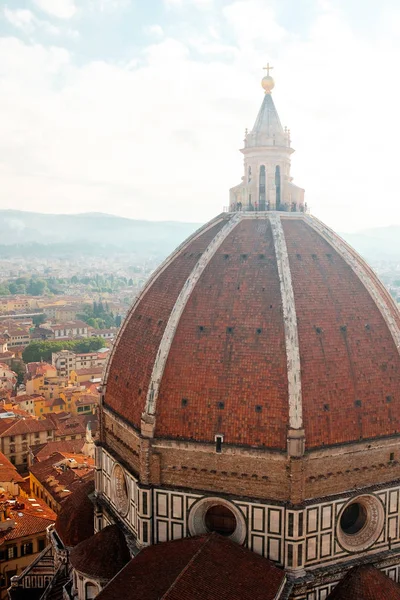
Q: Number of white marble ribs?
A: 4